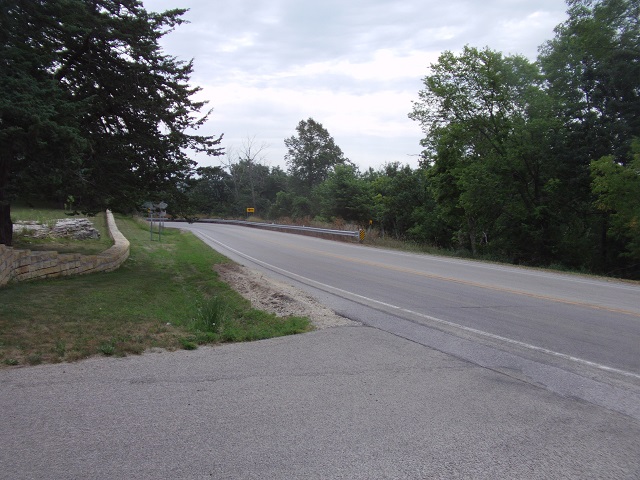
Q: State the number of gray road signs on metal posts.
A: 2